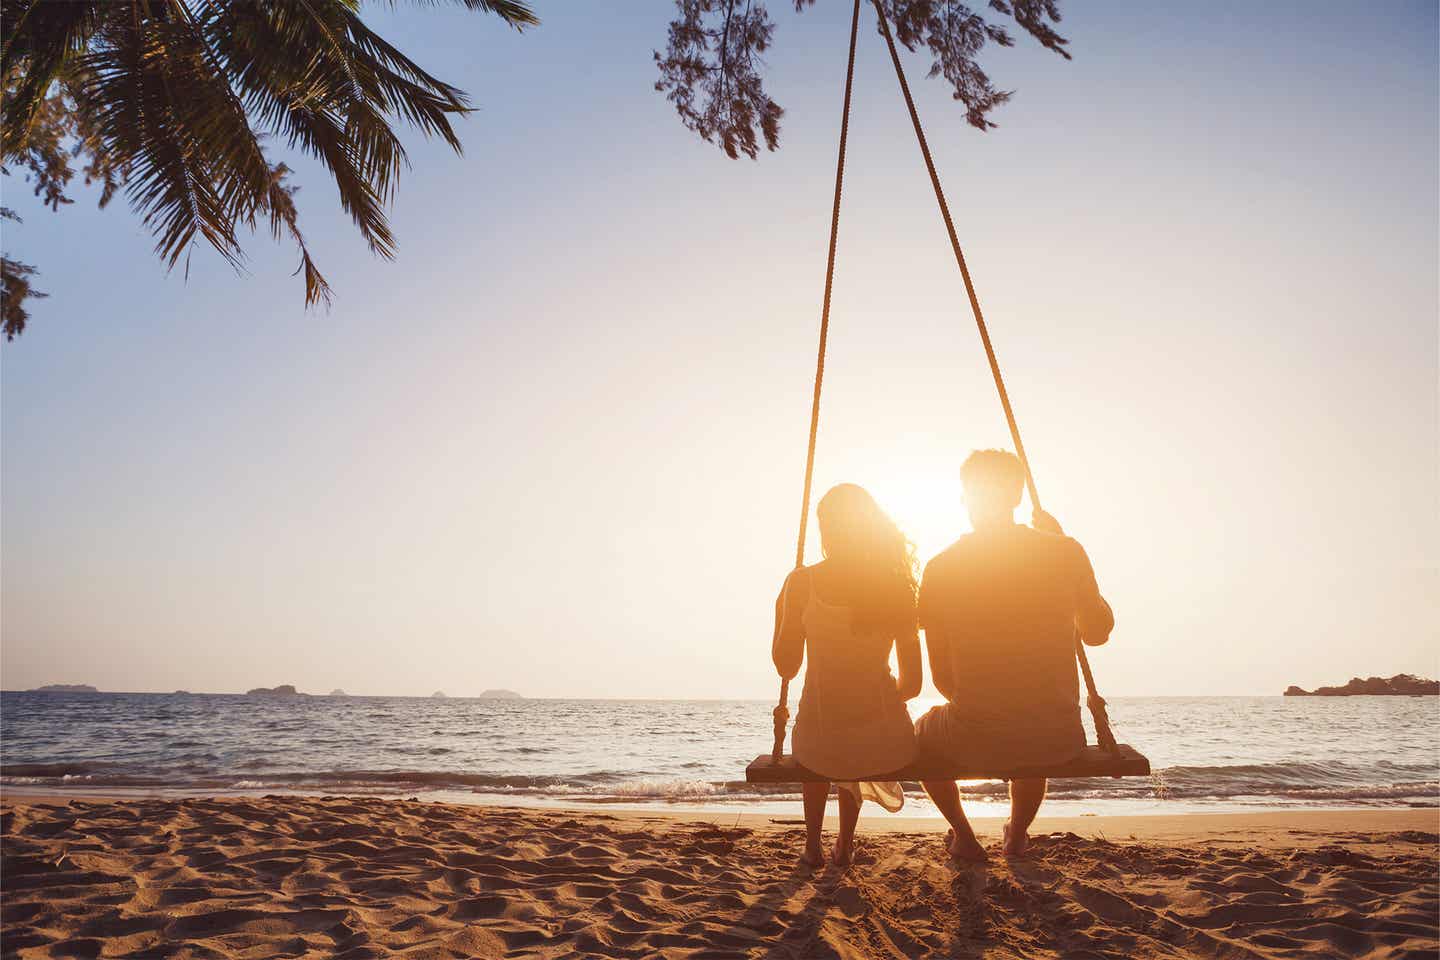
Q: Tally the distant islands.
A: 7